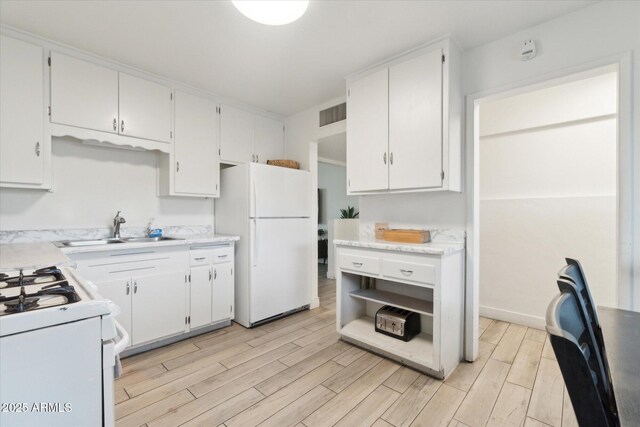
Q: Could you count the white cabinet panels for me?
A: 12